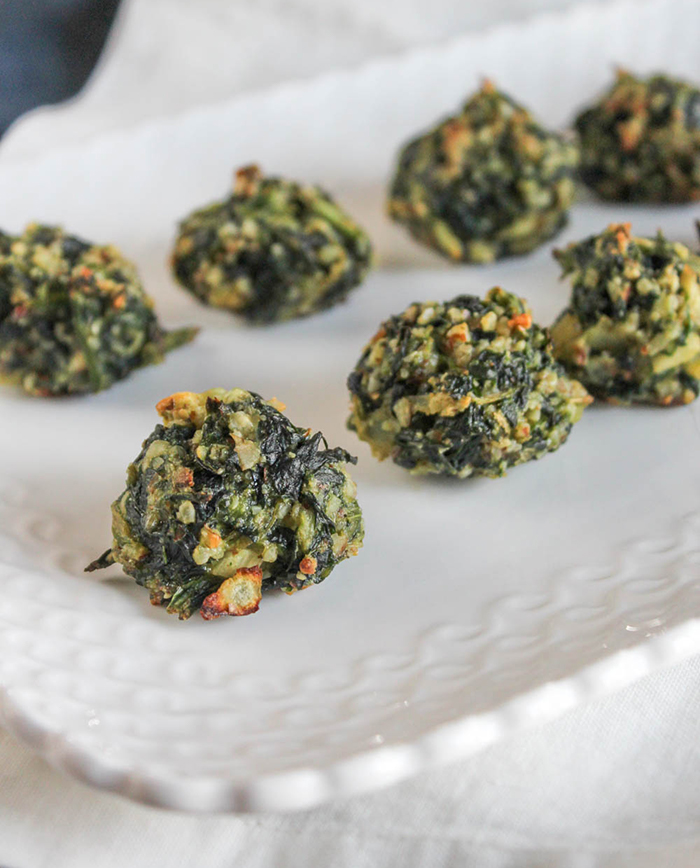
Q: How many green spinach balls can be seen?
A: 7